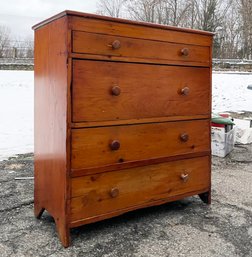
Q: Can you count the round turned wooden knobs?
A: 8